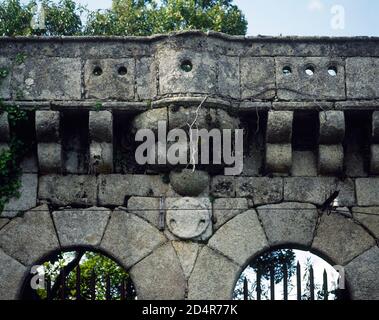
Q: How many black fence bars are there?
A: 13